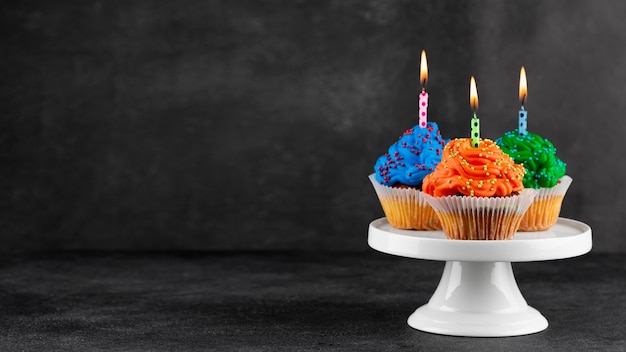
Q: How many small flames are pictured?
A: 3